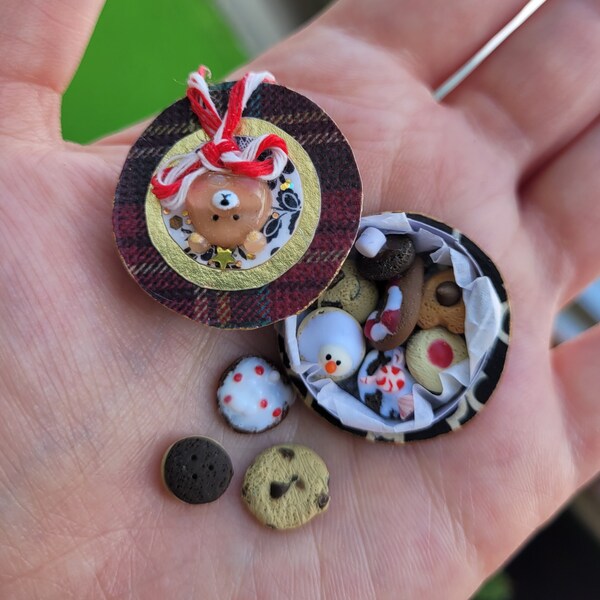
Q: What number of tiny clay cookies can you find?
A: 10